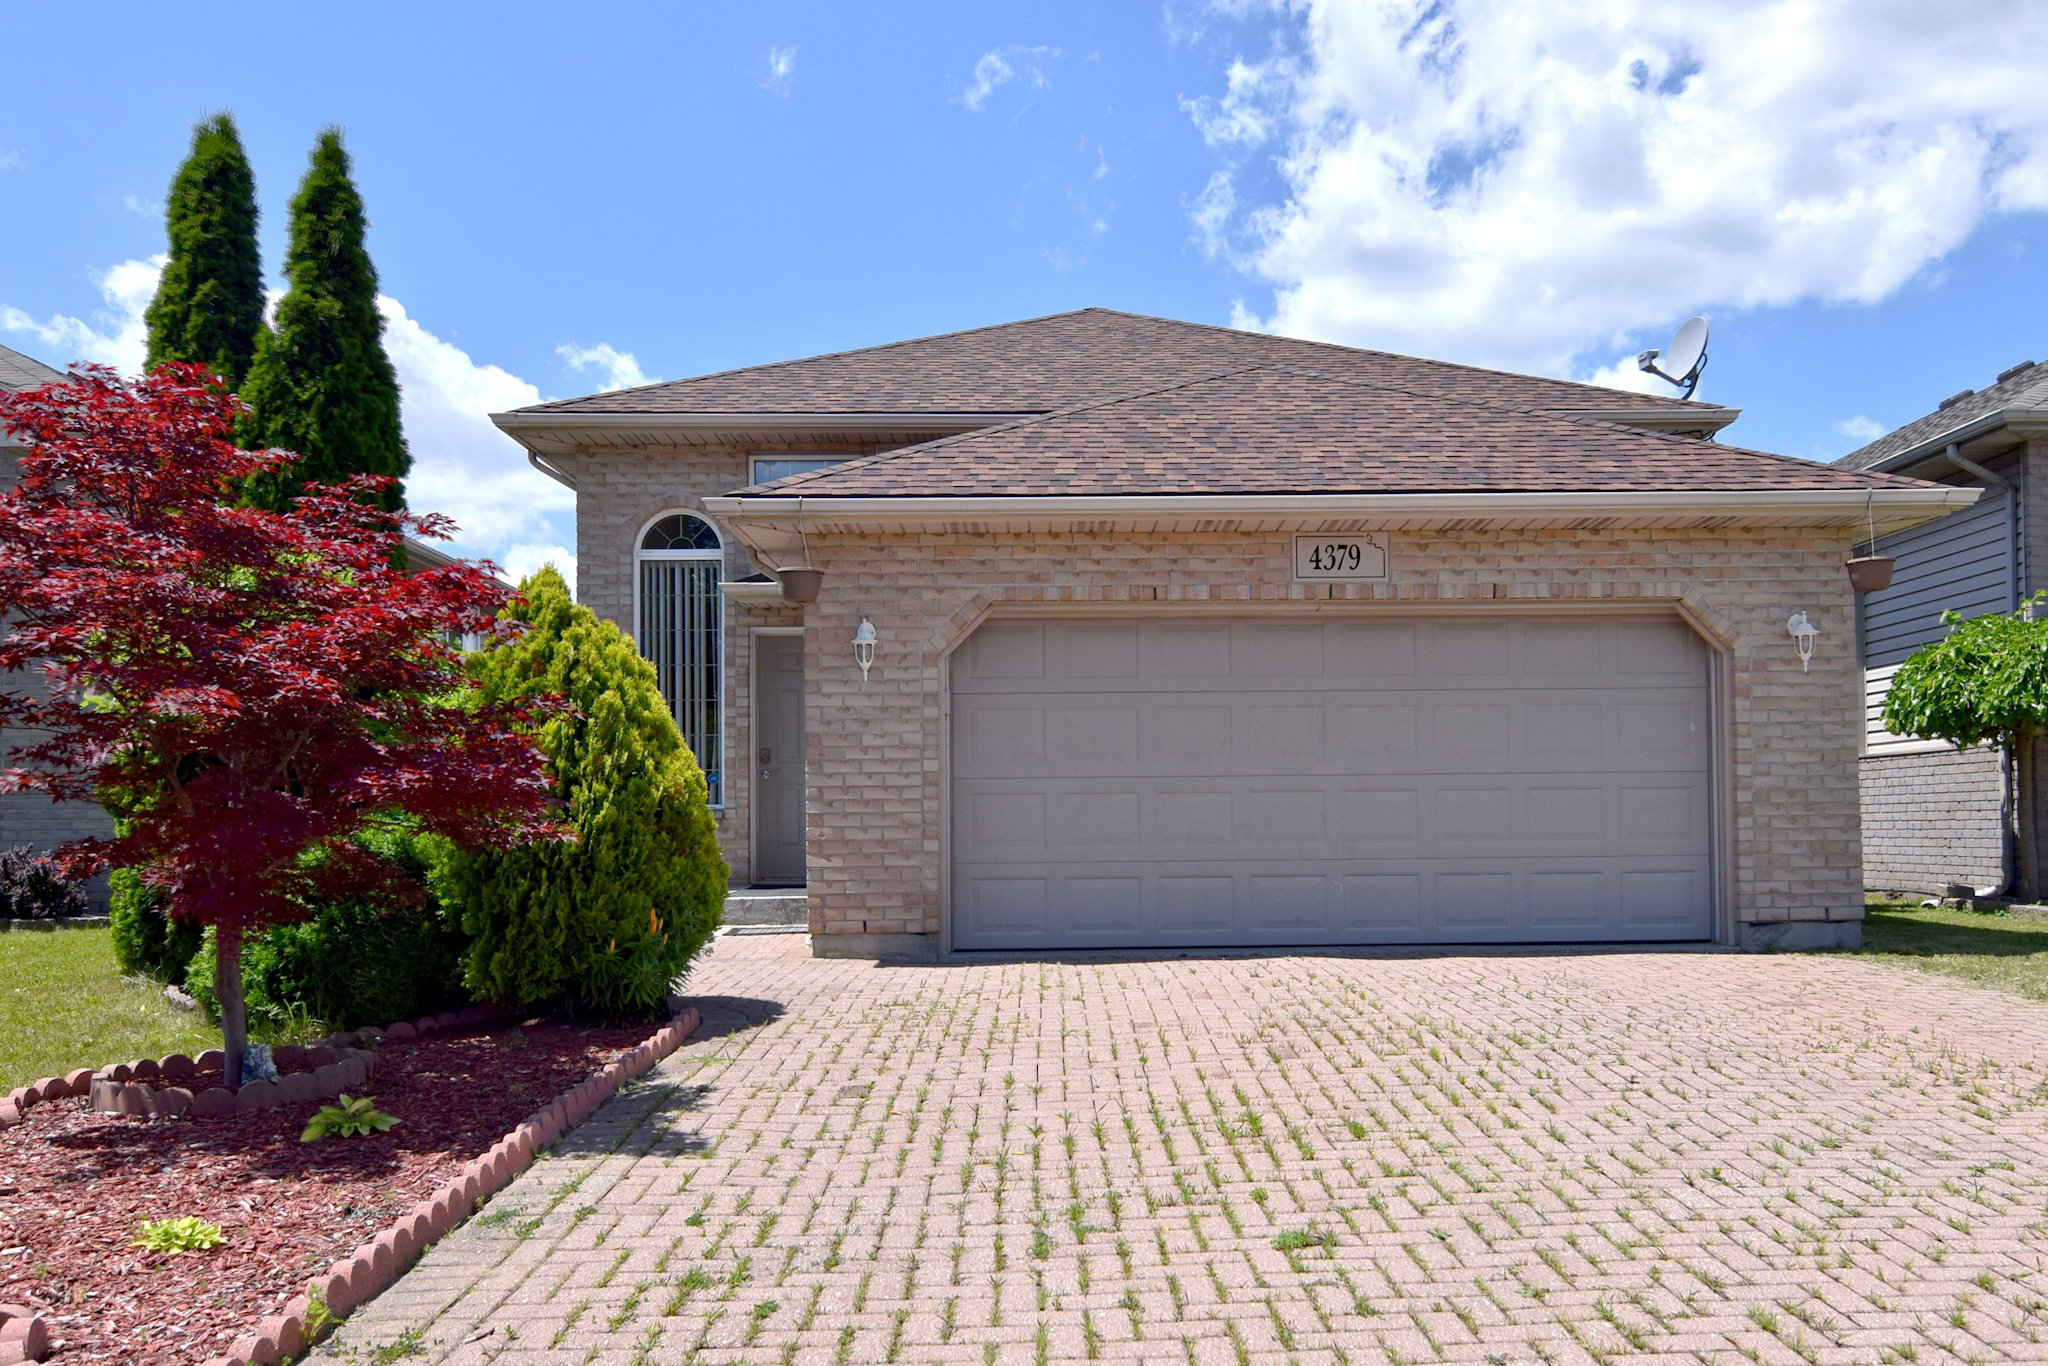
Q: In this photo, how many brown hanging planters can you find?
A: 2